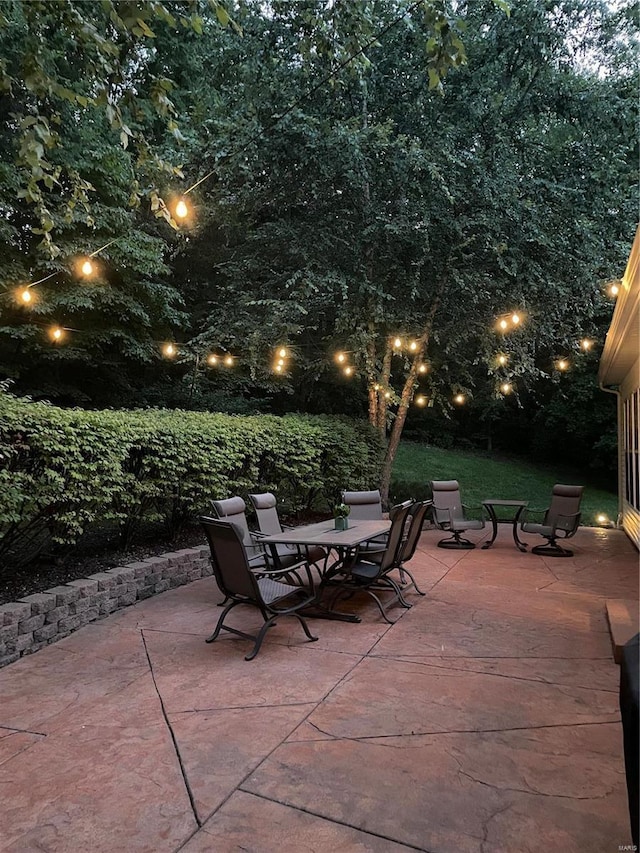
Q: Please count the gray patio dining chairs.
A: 6